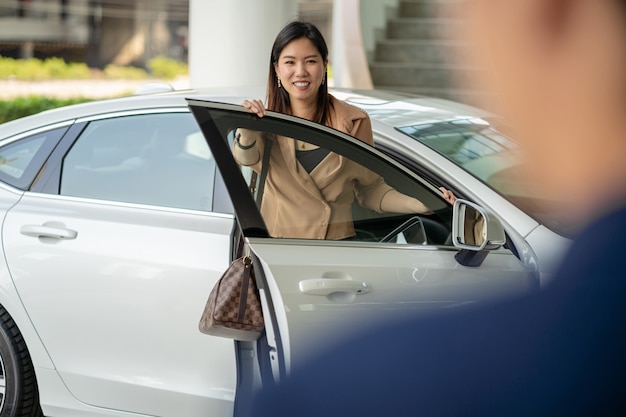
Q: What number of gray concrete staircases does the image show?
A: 1